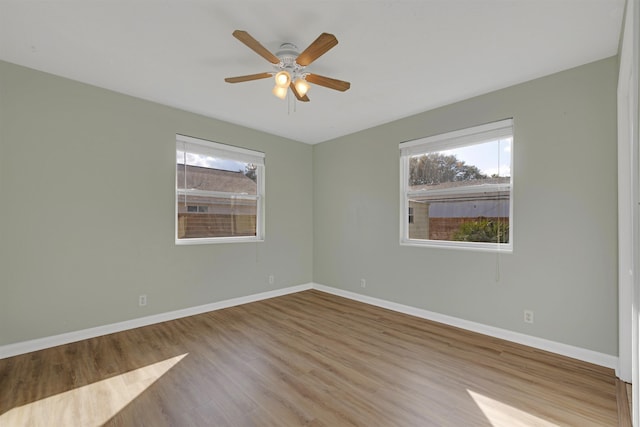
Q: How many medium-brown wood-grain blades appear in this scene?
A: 5